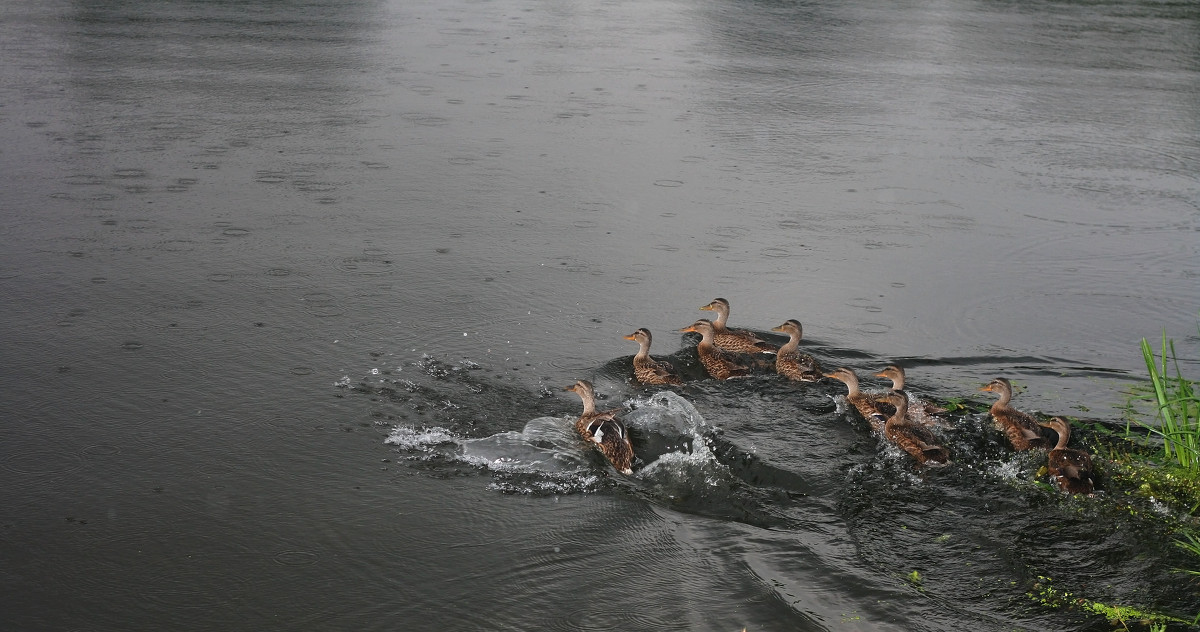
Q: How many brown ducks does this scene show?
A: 10